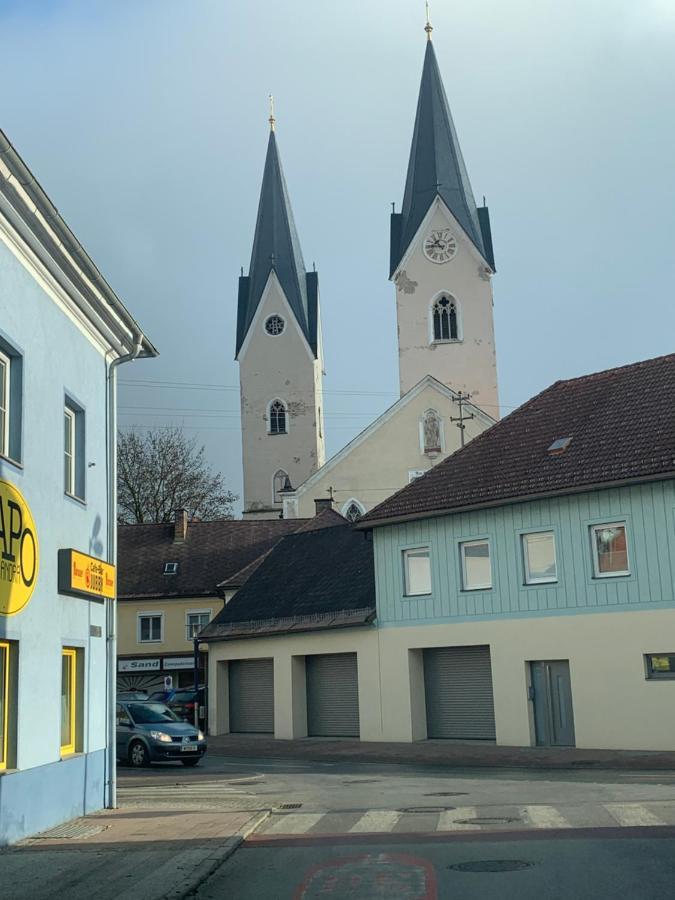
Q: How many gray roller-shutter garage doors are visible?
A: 3